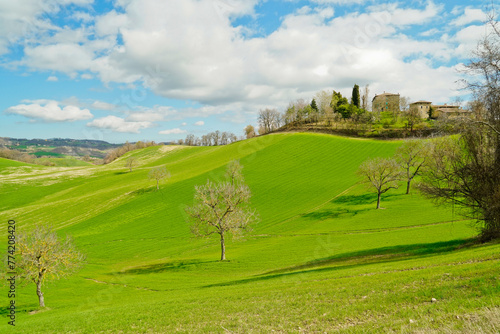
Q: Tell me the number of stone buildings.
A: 3